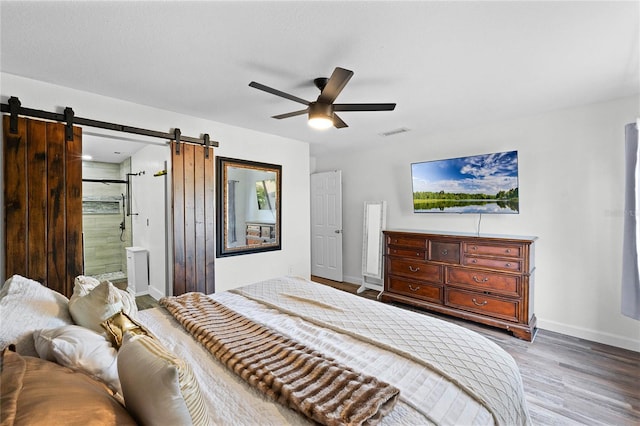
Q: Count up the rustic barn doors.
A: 2